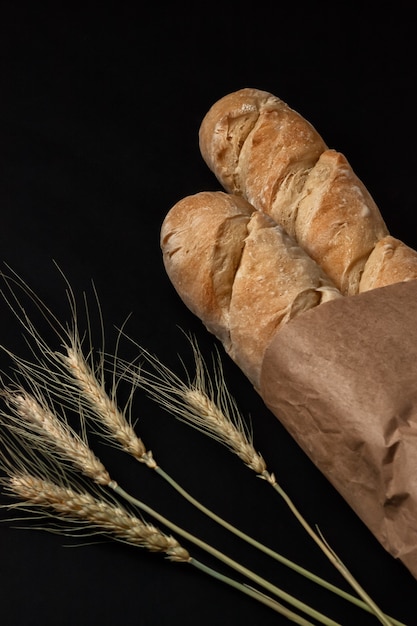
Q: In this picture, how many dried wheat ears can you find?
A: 4